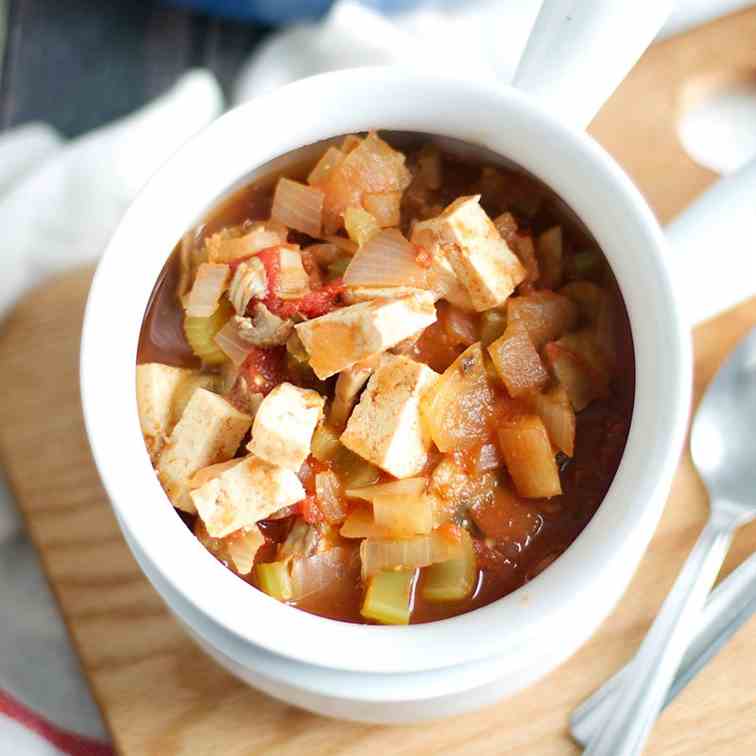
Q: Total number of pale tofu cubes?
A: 7